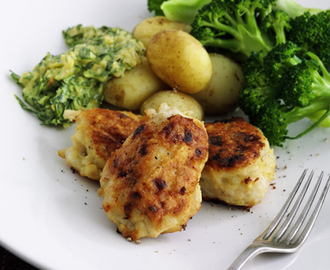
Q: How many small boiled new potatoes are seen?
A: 5